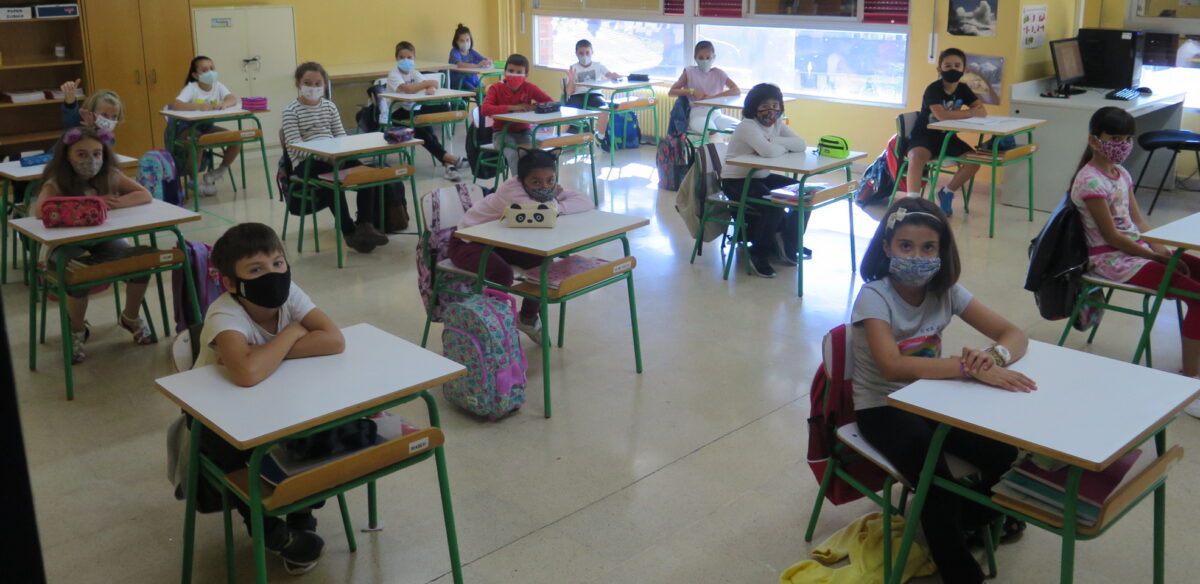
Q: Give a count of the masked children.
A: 15